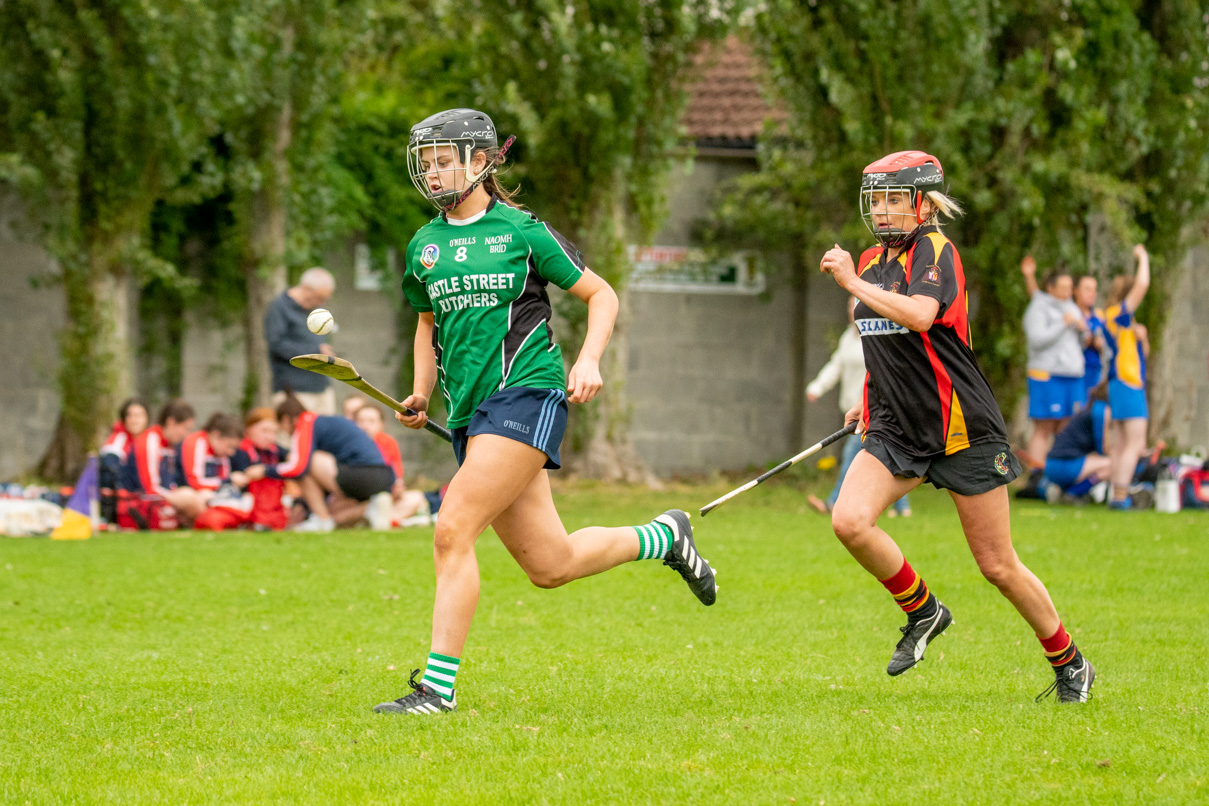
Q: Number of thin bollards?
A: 0